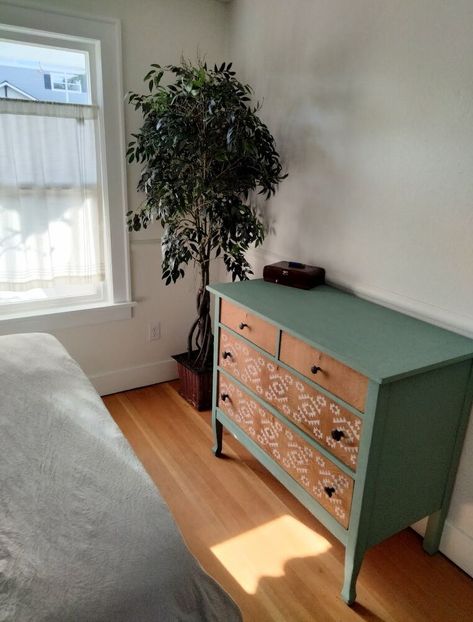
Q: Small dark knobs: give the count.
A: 6